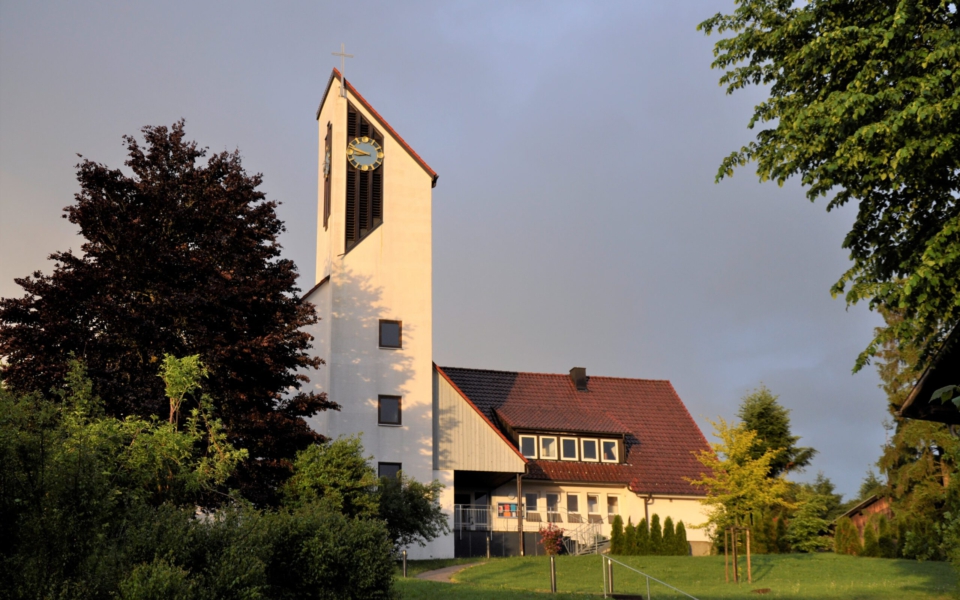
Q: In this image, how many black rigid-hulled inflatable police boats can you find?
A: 0